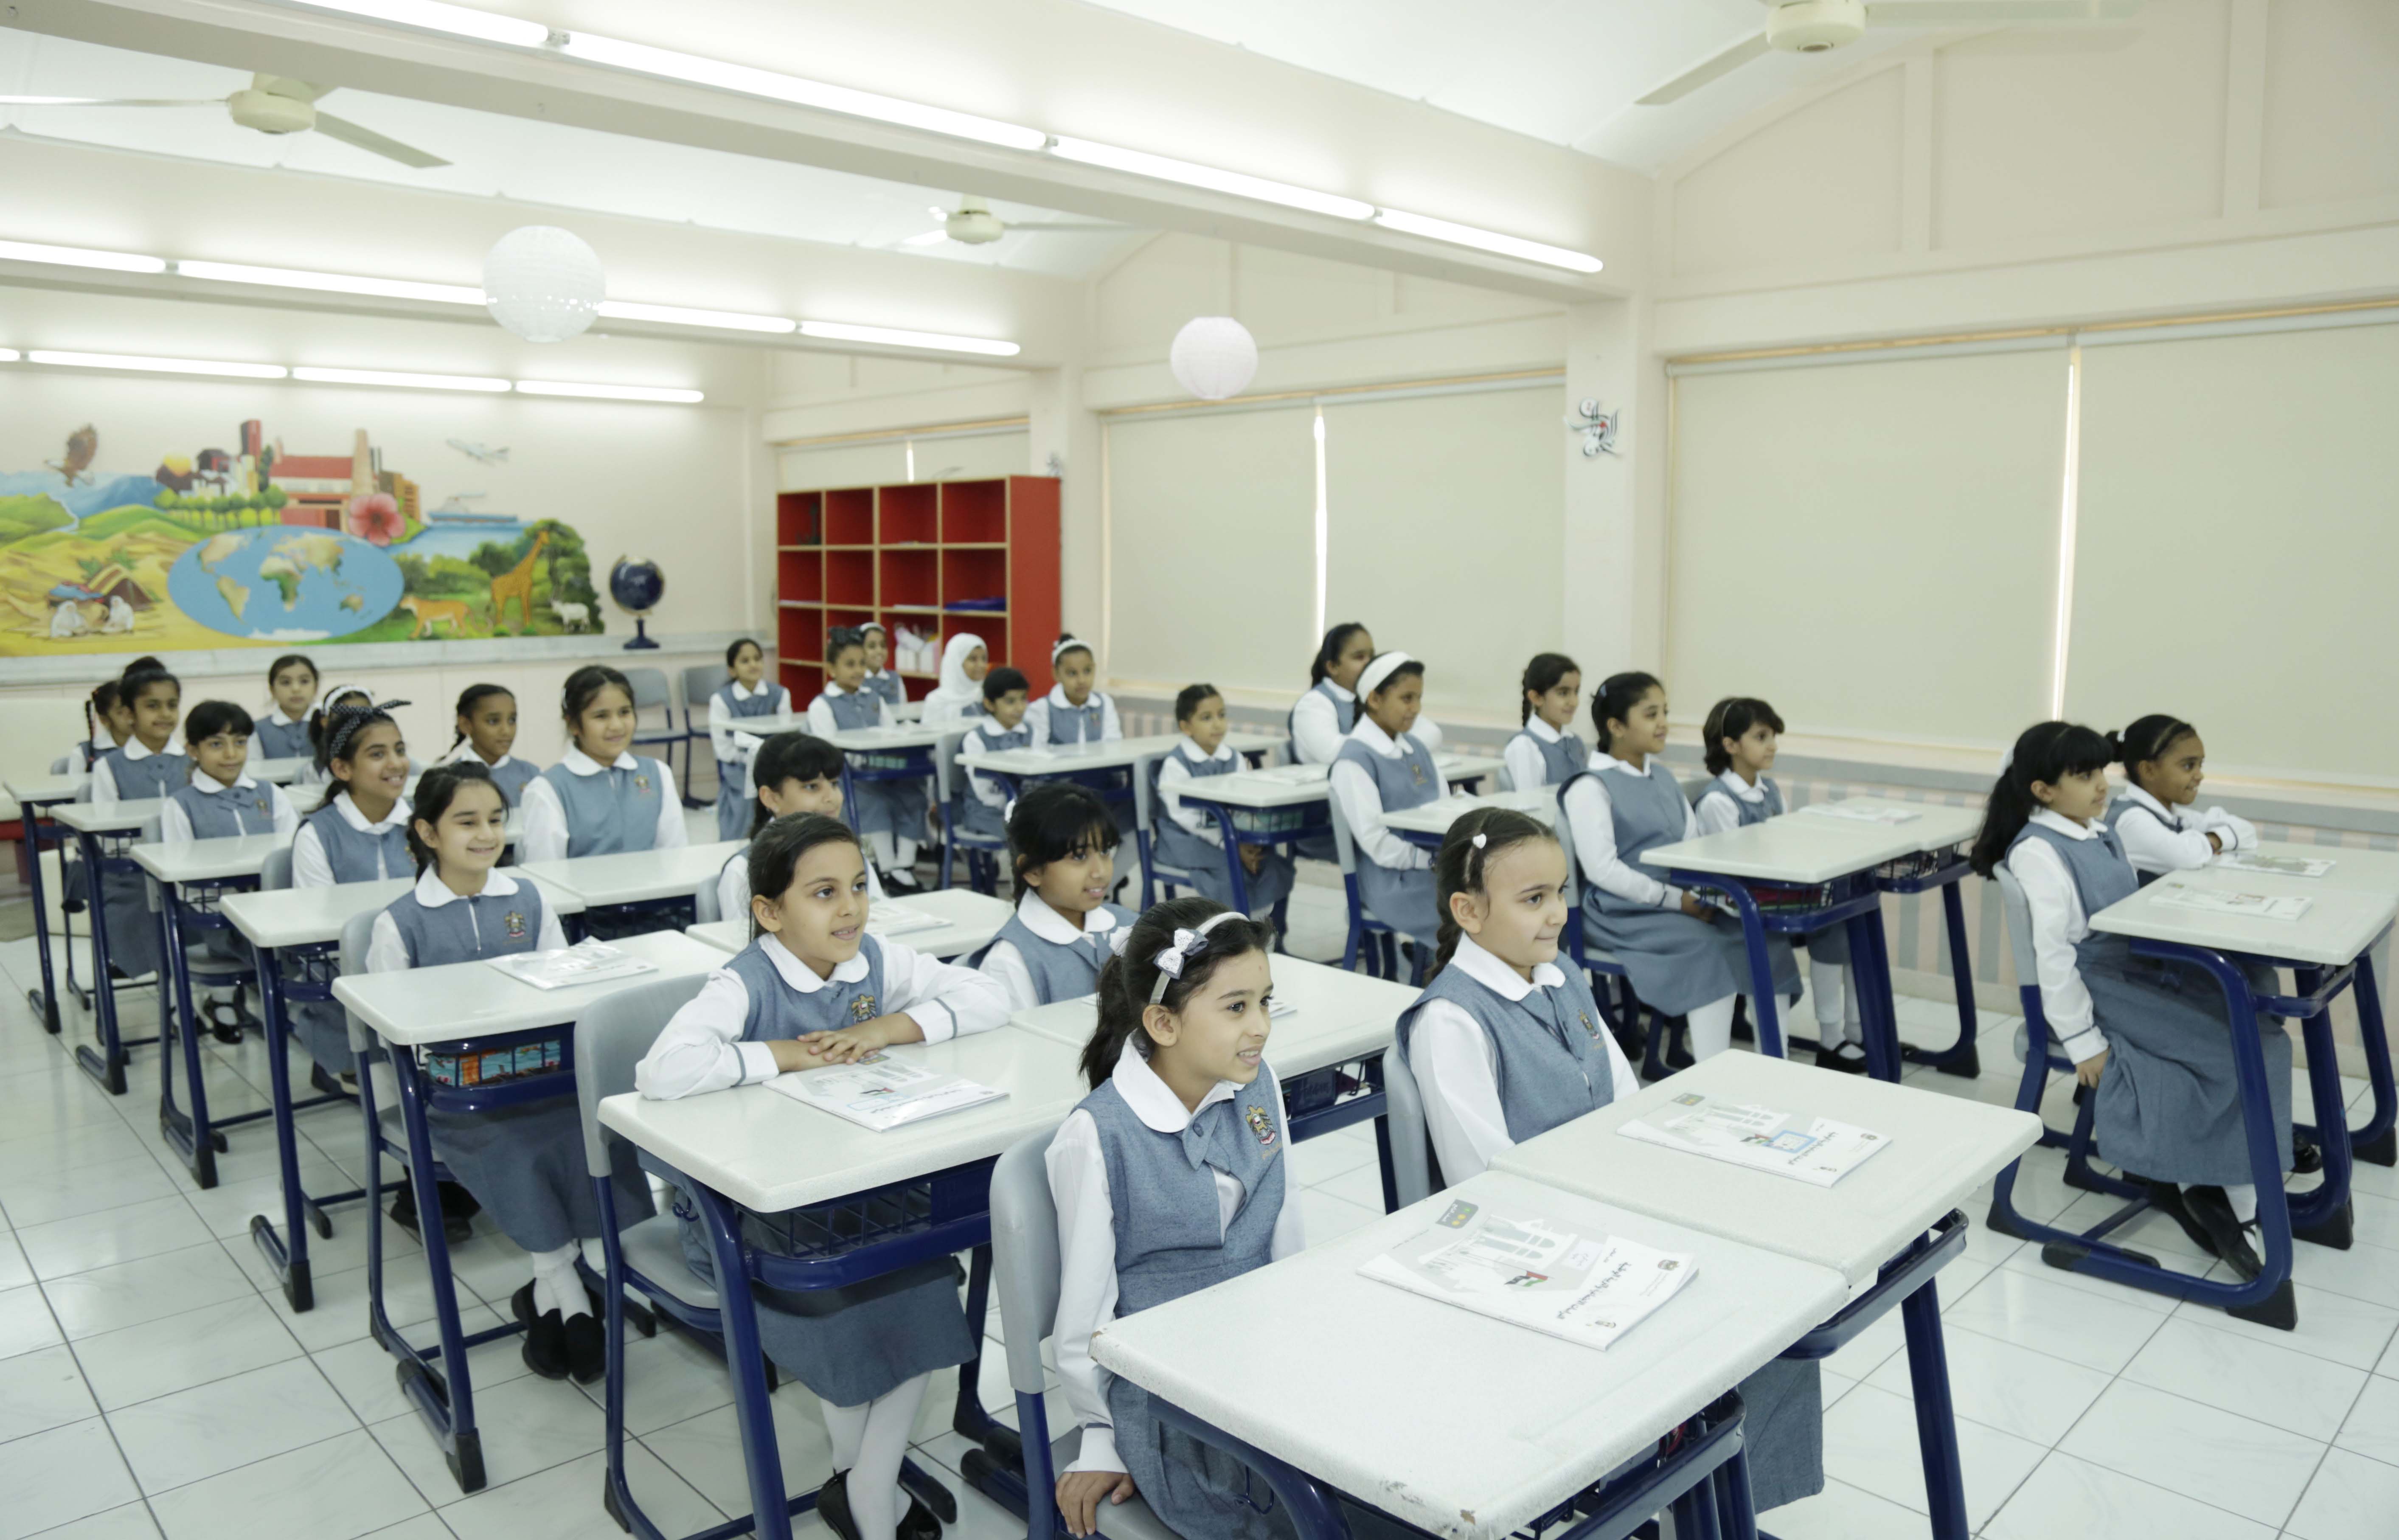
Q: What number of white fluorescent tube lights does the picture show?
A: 12